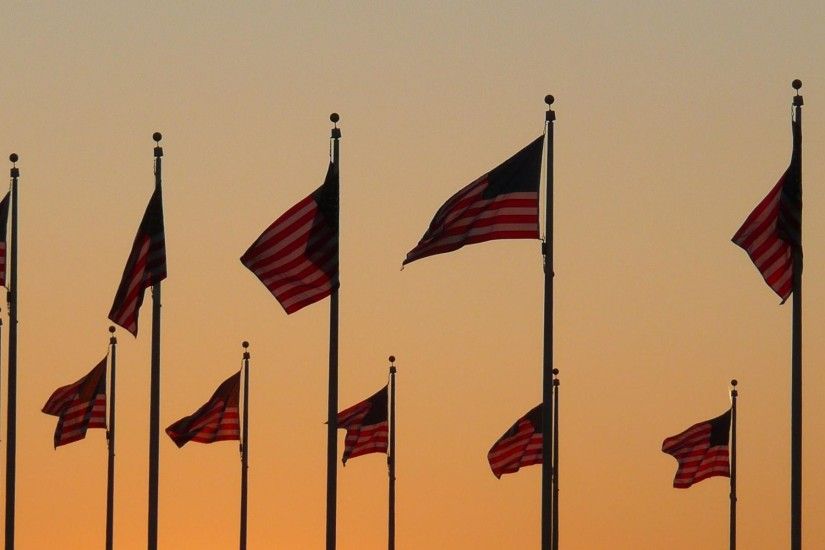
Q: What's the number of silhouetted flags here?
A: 10